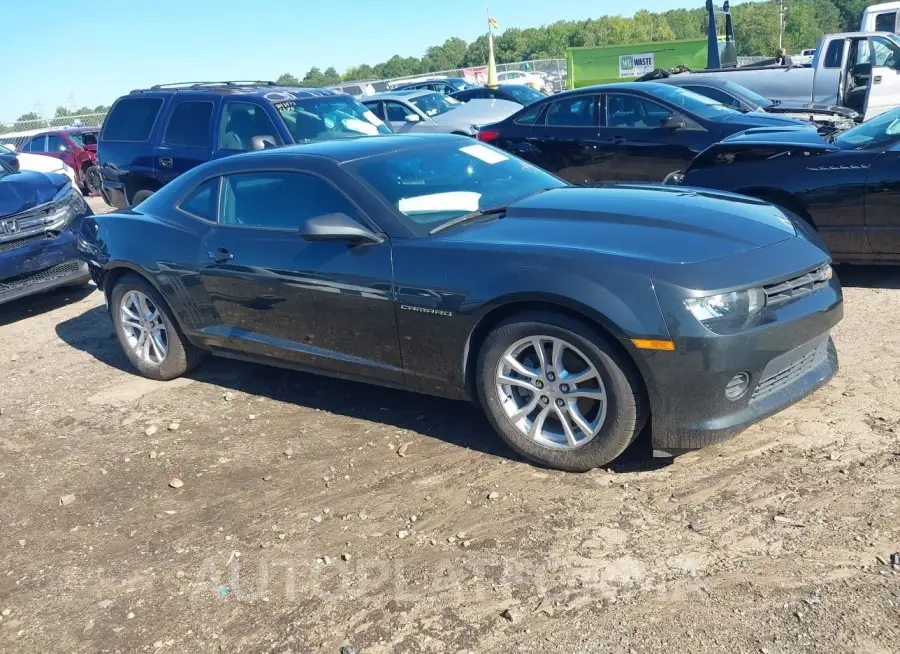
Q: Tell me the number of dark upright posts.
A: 2